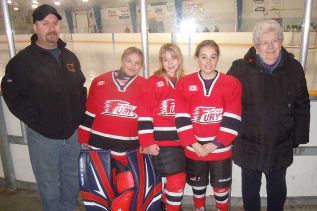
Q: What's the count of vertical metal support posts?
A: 3